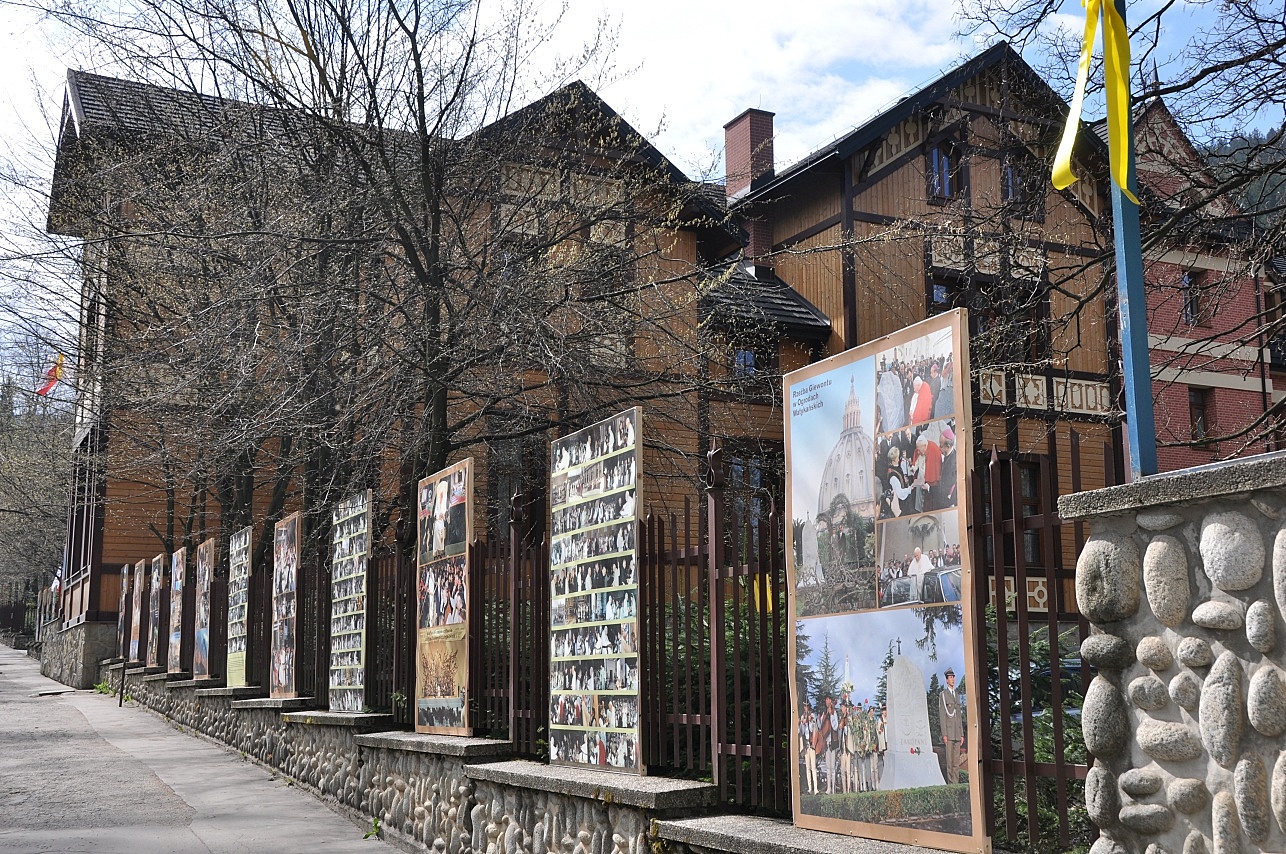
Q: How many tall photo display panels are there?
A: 11